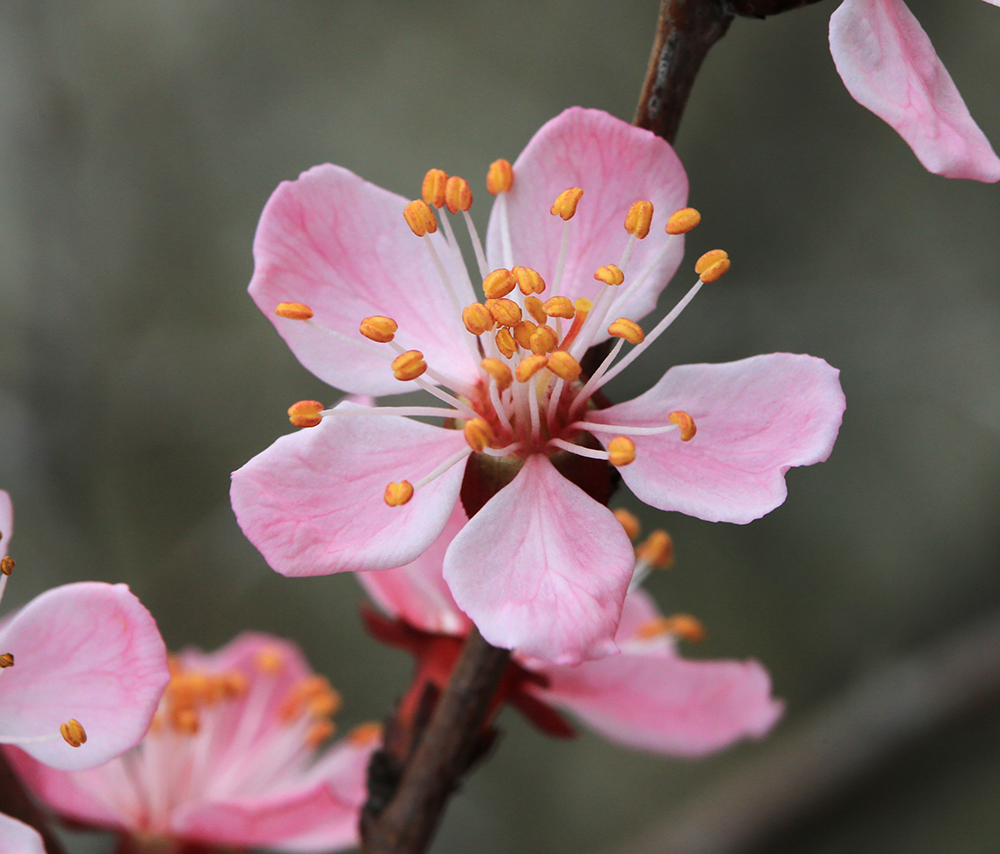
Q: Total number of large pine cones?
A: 0